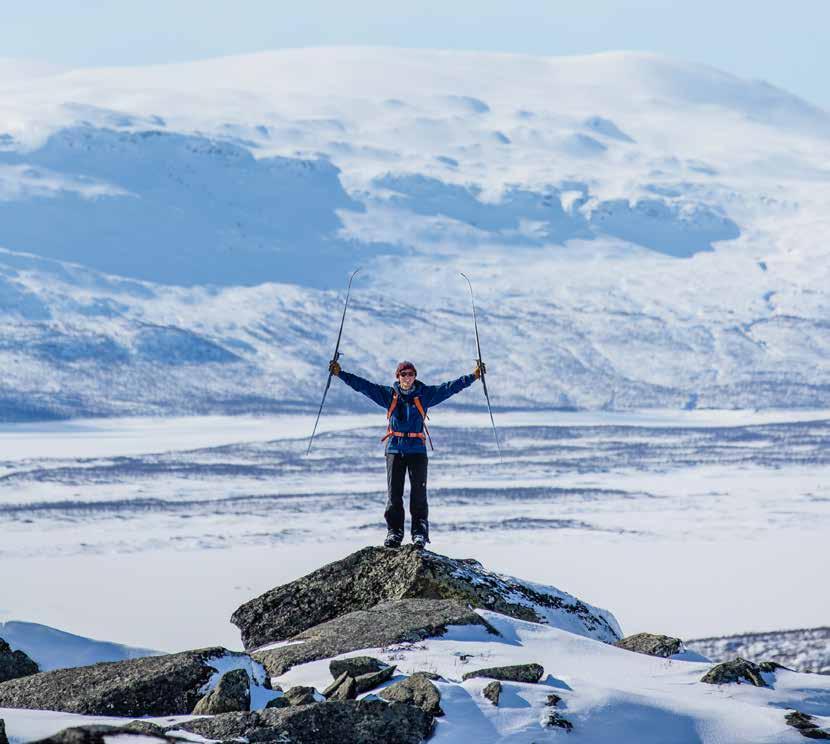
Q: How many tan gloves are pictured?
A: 2